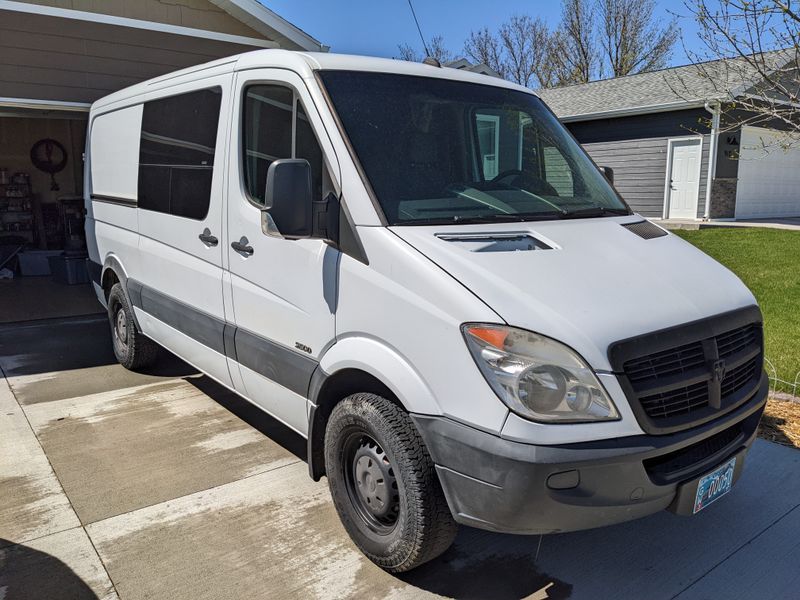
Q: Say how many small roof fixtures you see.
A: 1